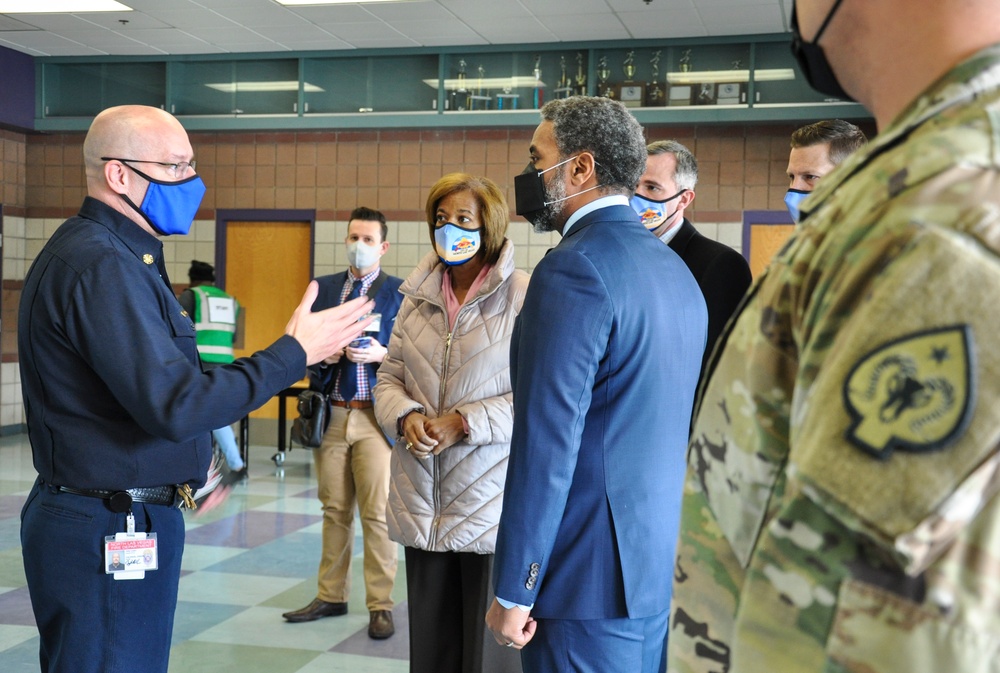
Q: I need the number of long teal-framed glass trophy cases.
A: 1